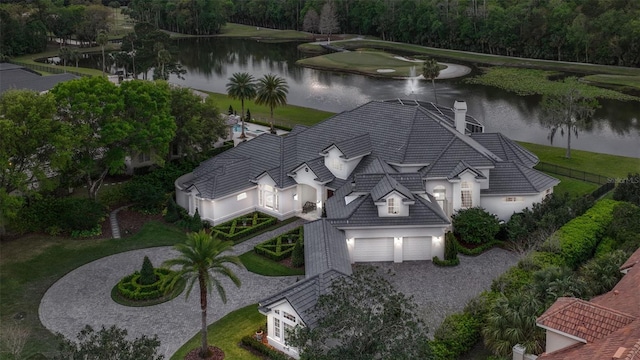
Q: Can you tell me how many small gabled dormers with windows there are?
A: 2